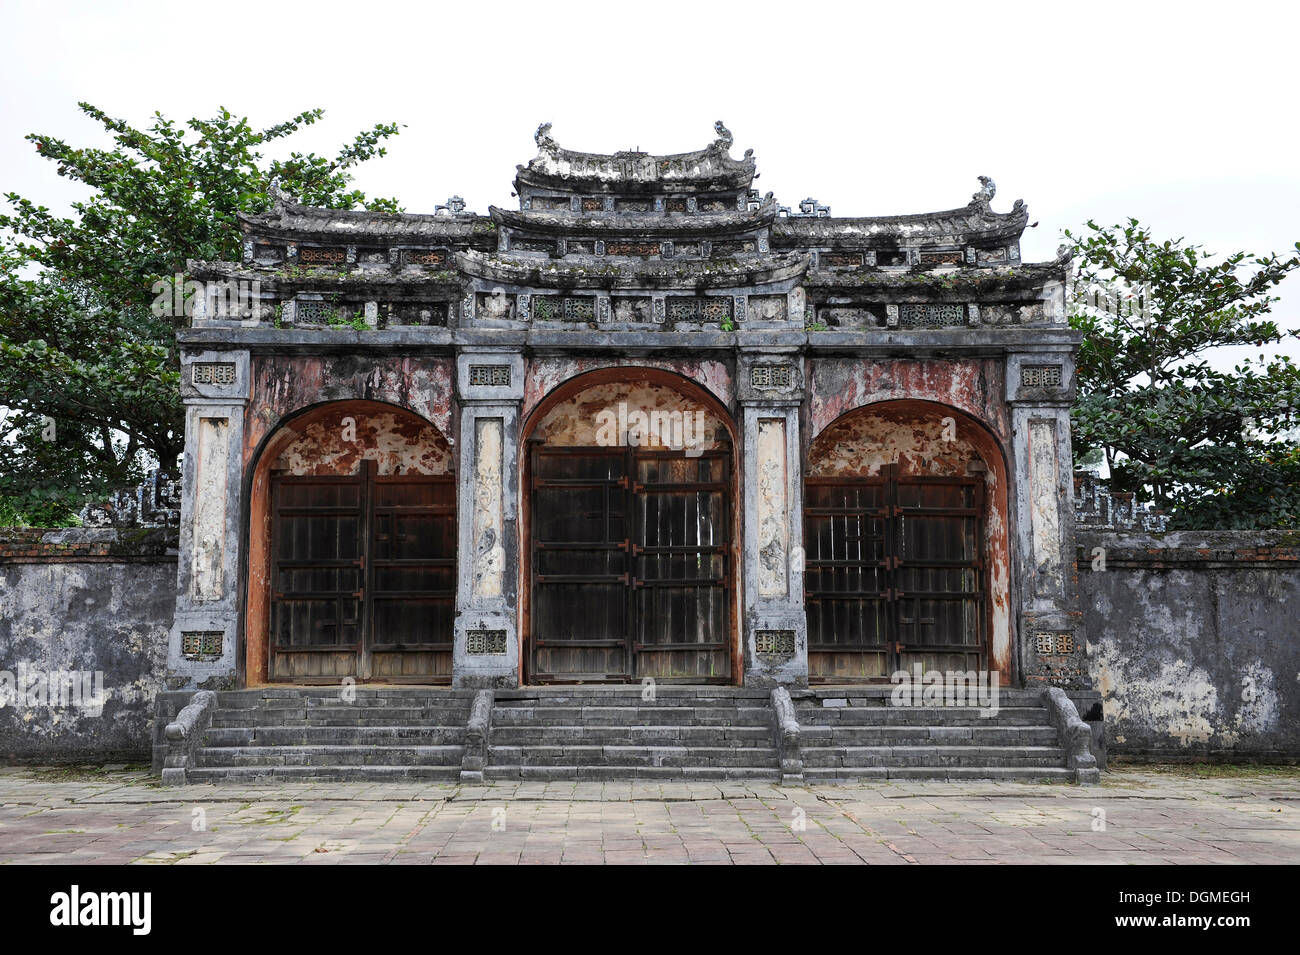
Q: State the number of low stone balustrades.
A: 4